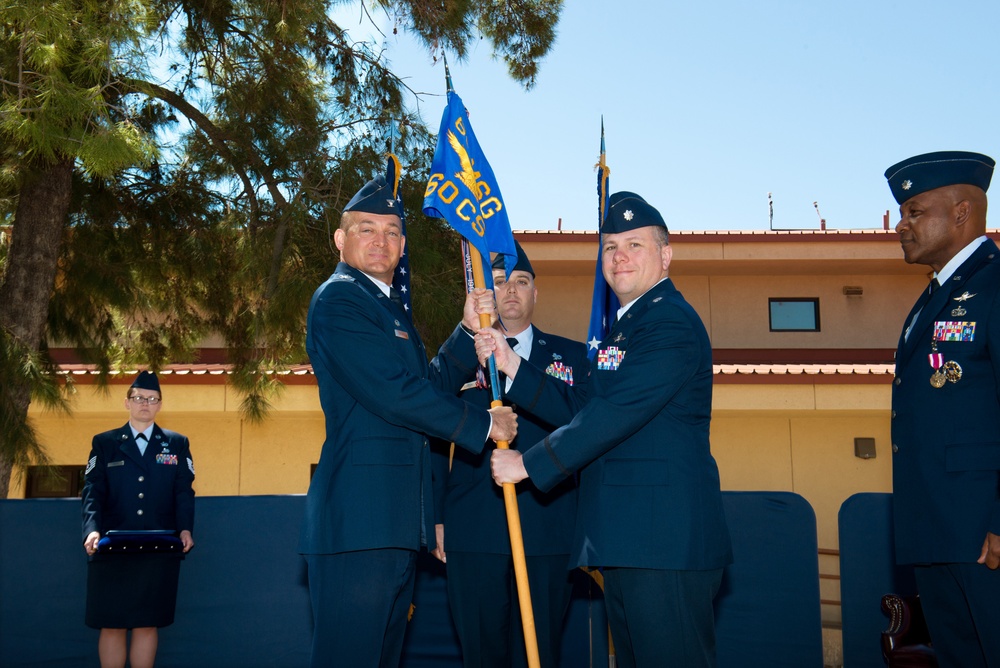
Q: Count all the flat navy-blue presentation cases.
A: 1